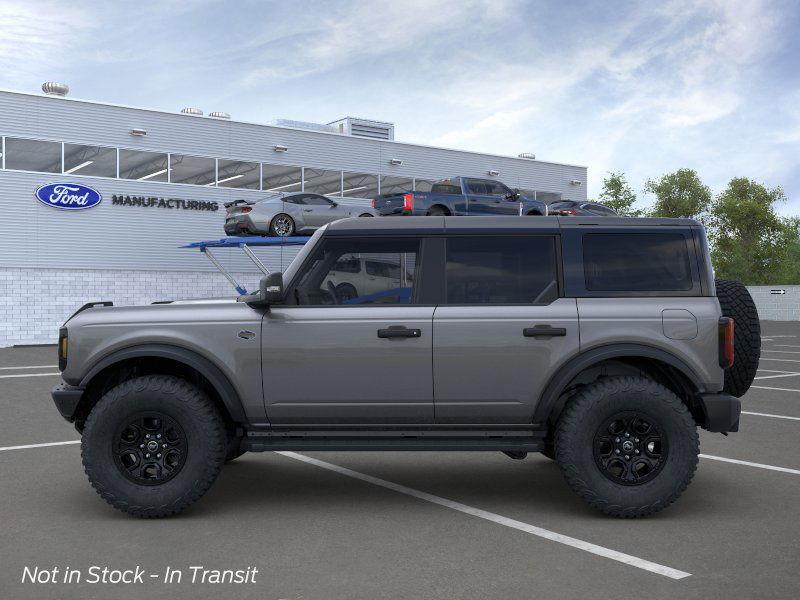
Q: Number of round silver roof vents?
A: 4